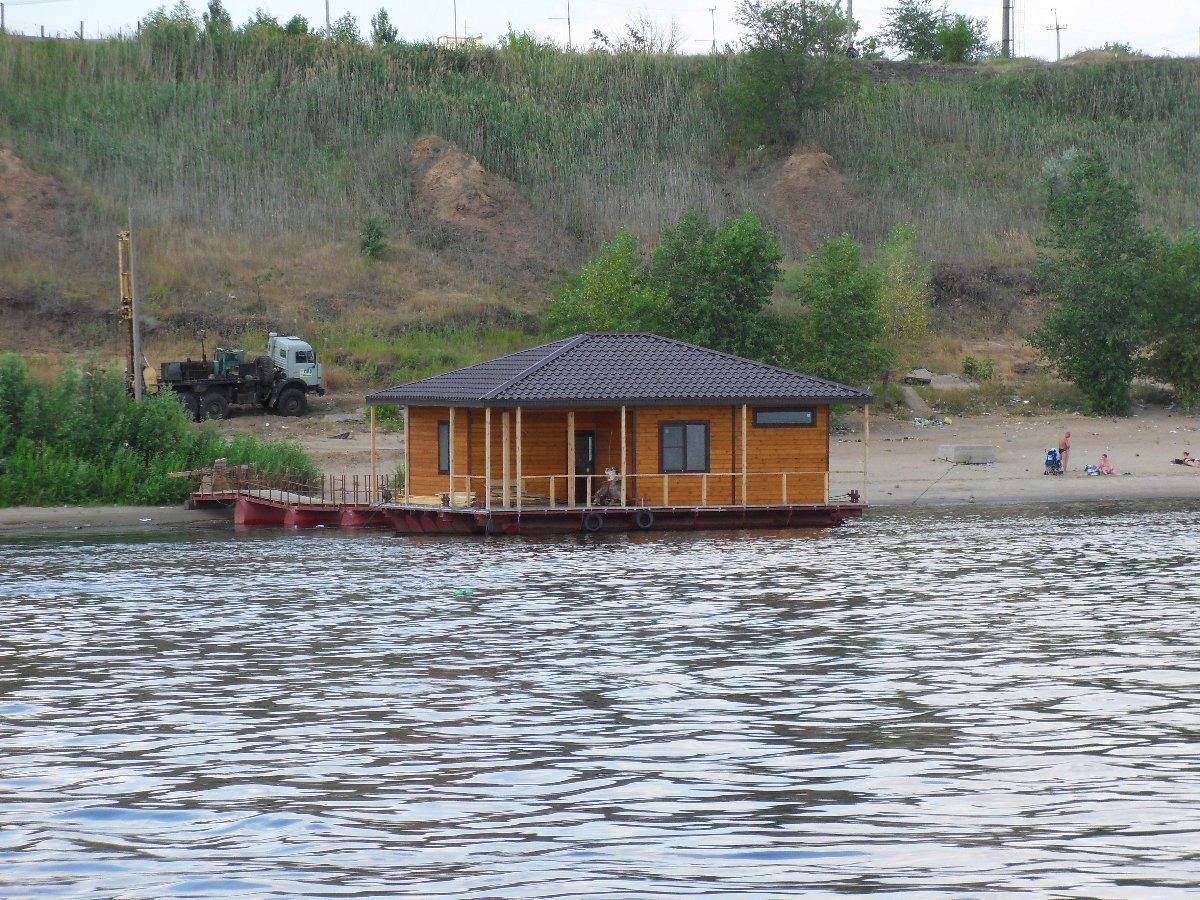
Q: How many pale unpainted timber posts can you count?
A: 10